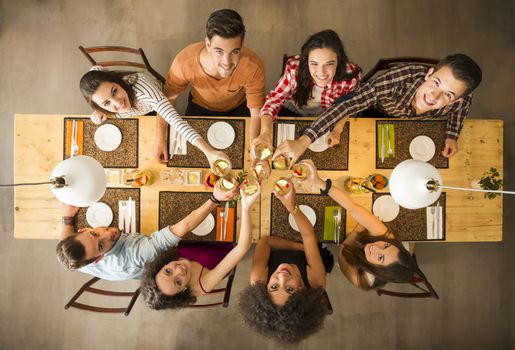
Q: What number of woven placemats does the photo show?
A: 8